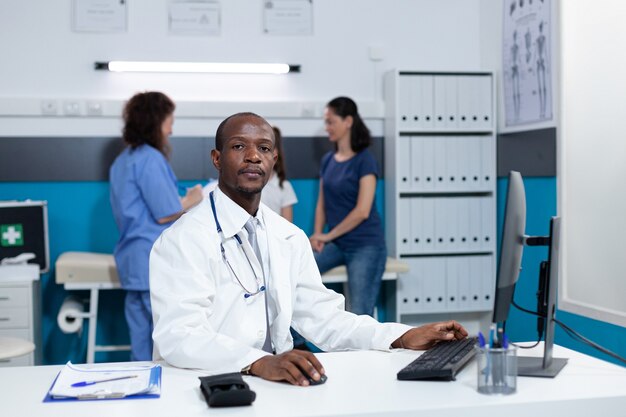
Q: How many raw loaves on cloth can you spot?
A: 0